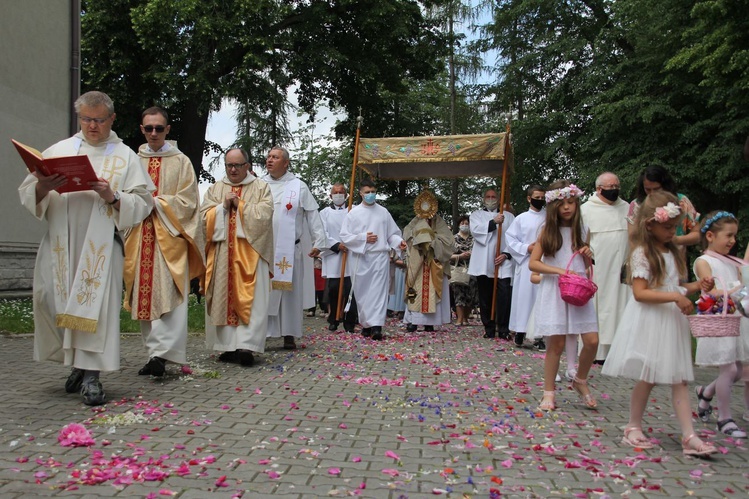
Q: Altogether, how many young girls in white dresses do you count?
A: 3